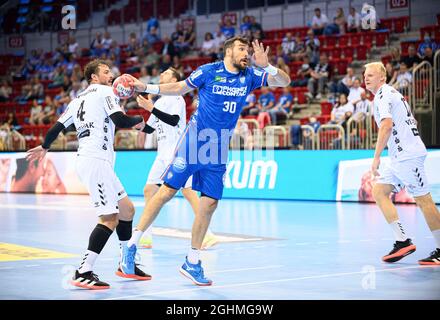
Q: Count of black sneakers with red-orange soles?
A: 4